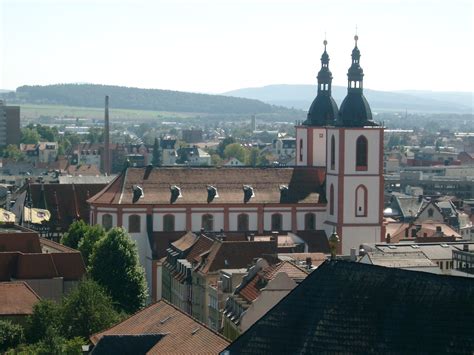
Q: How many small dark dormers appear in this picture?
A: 5